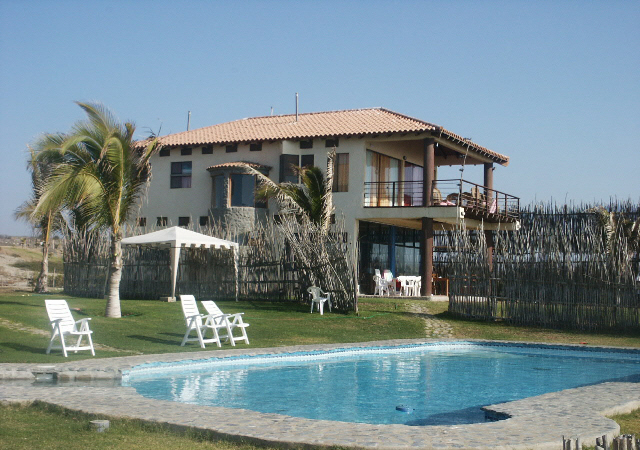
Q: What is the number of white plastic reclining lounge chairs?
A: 3